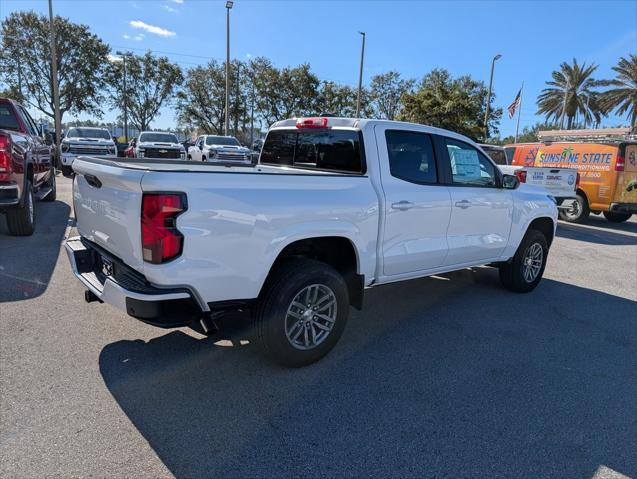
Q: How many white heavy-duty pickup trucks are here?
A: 3